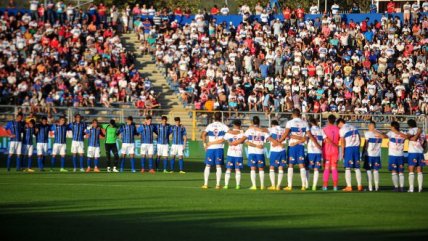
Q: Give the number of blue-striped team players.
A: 10